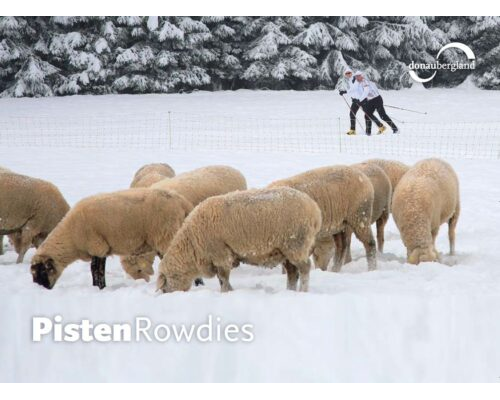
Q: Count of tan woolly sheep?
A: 9